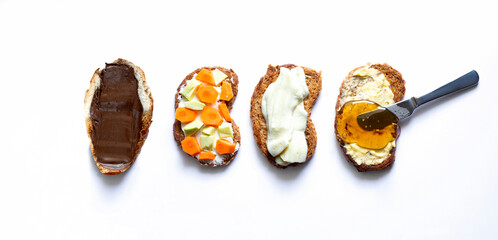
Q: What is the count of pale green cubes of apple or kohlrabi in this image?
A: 7